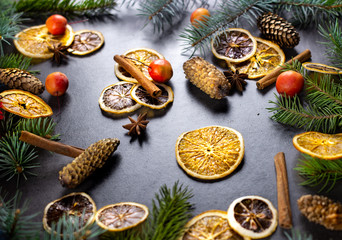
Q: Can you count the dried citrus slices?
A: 15